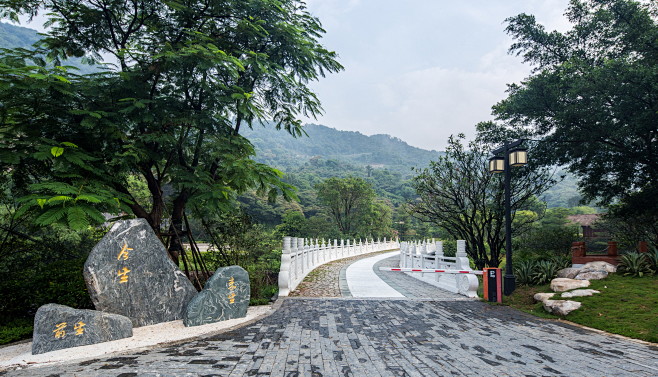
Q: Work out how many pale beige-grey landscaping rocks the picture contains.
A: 7